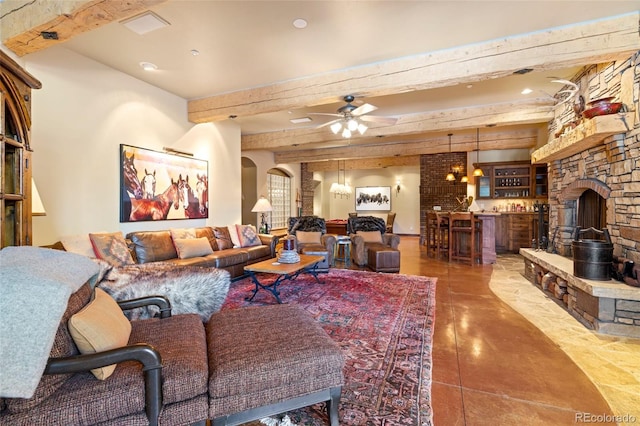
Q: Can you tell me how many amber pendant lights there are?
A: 3